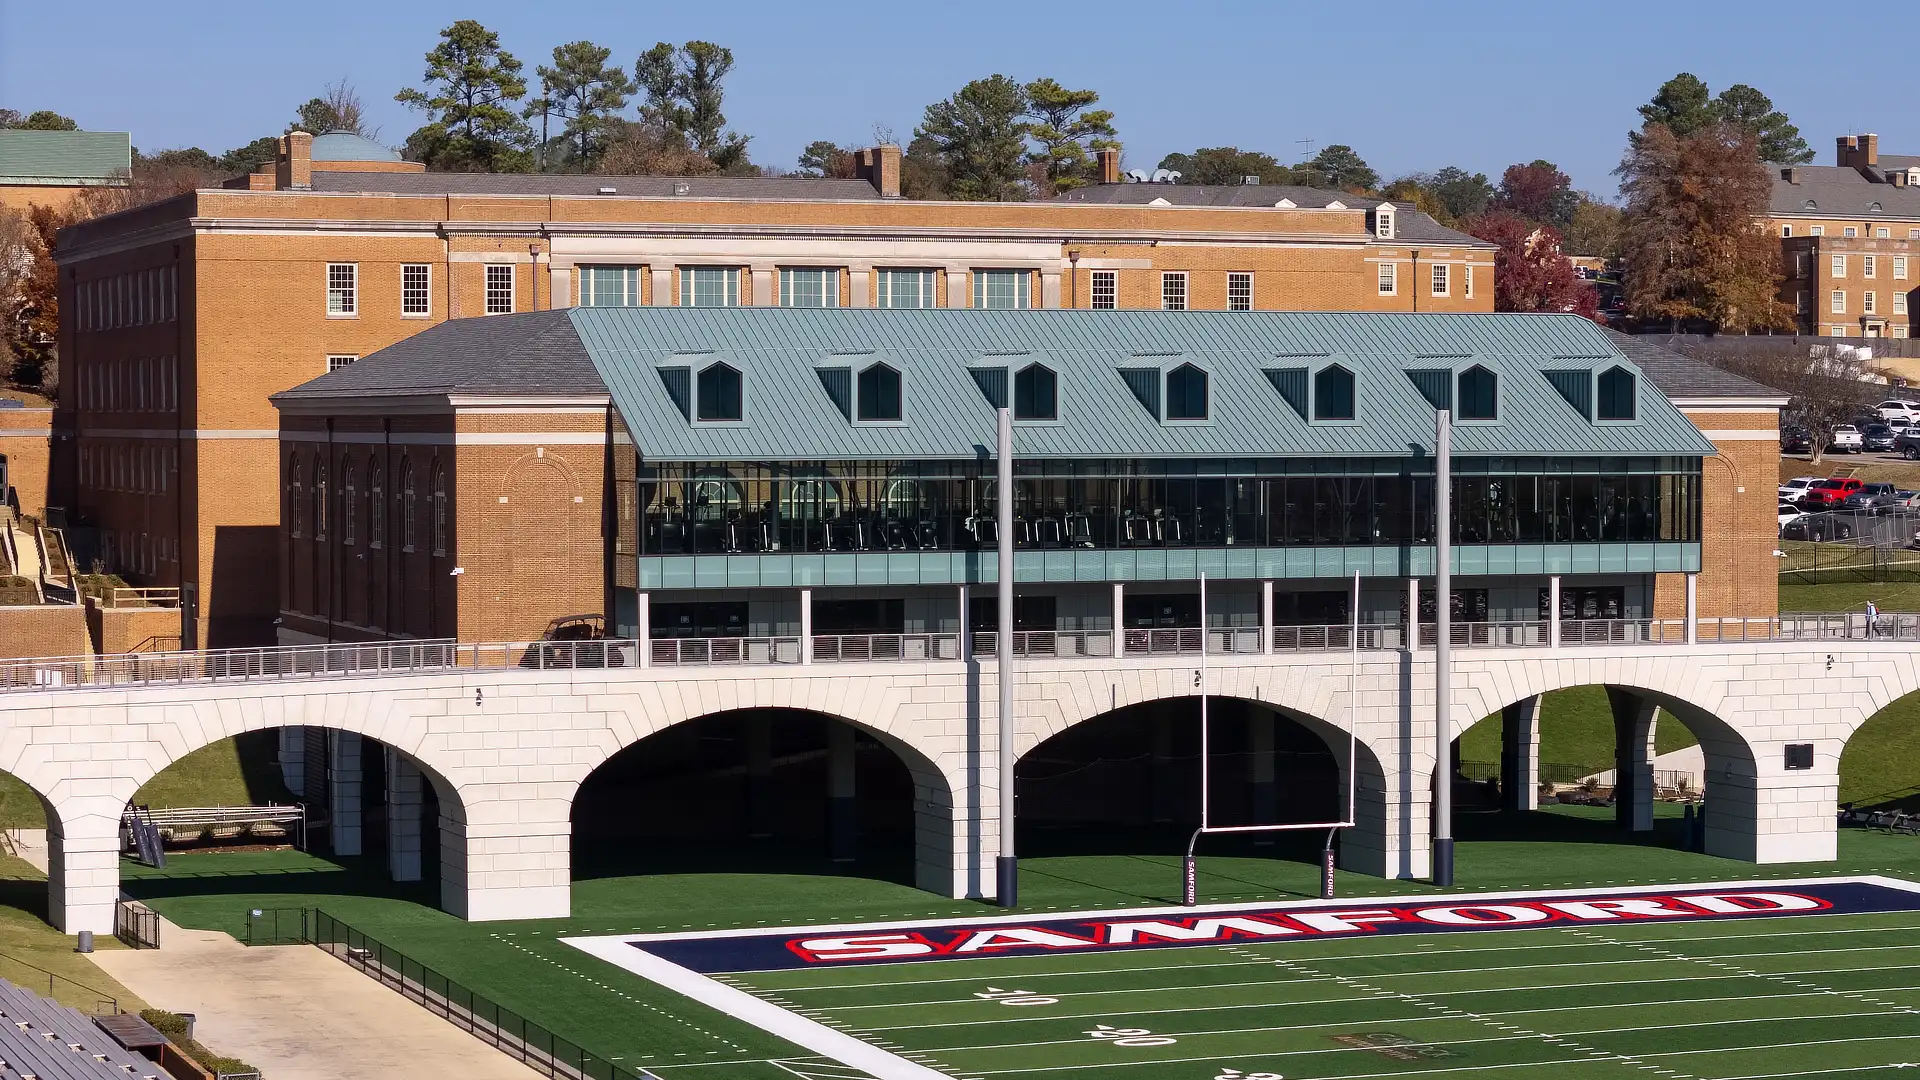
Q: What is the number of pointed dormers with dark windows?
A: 7